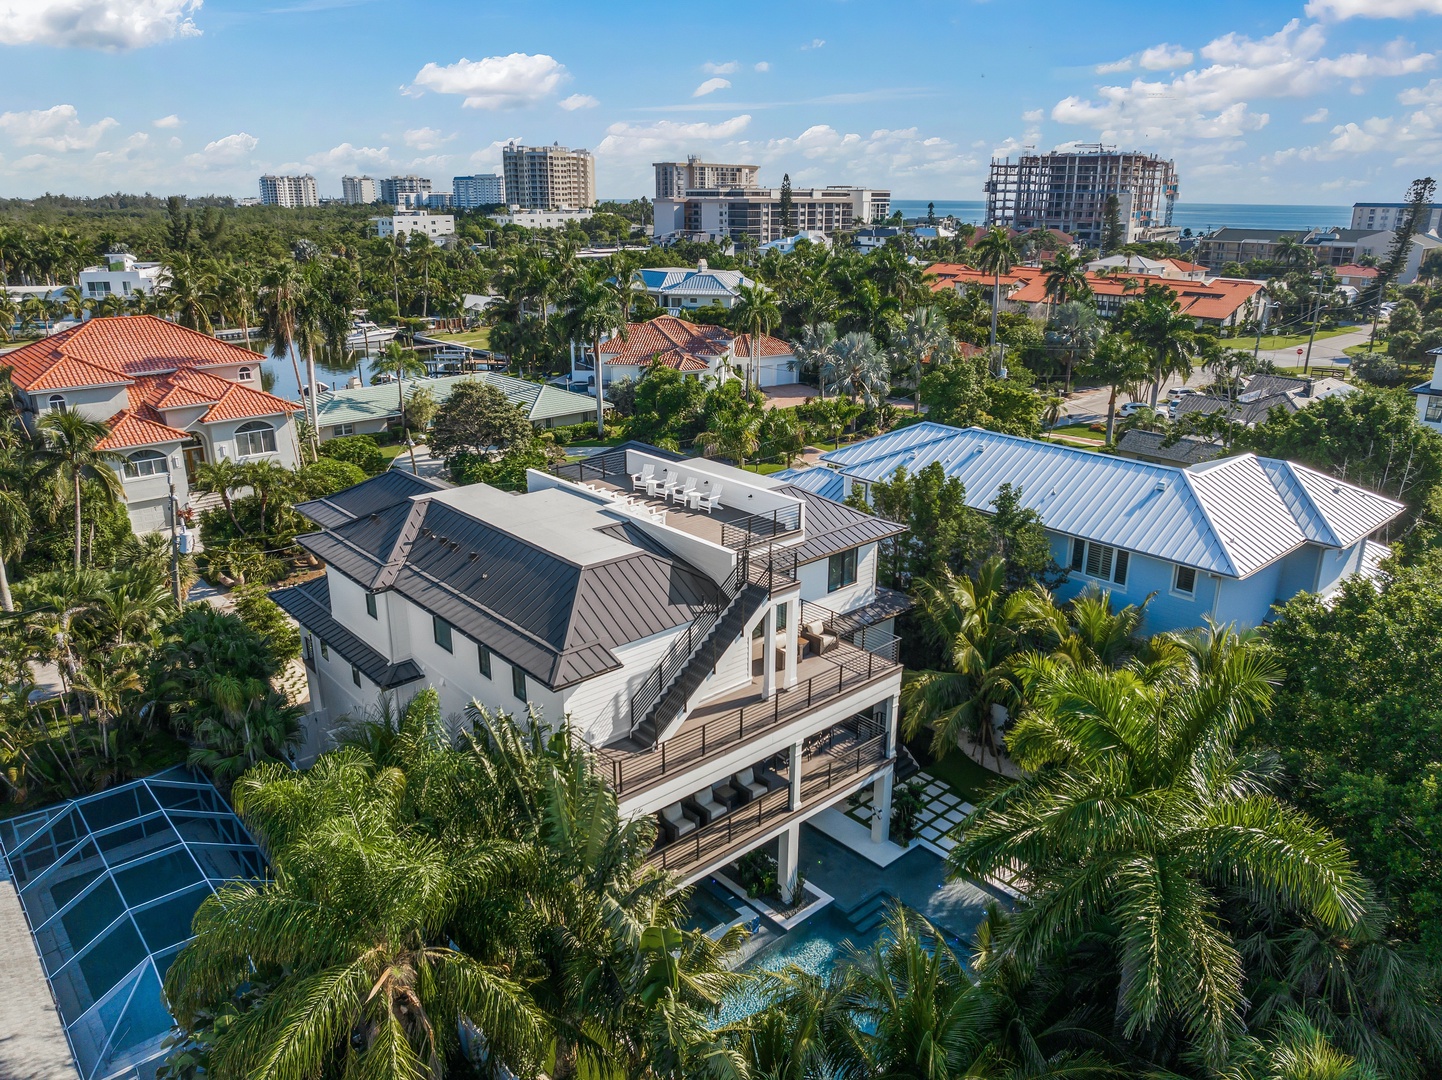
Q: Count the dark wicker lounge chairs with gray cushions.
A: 3